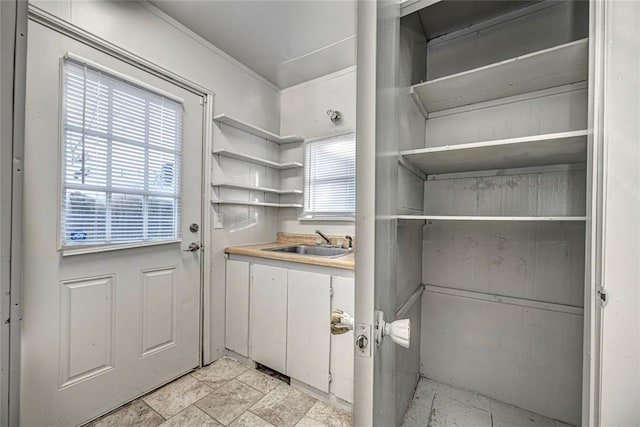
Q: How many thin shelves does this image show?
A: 4